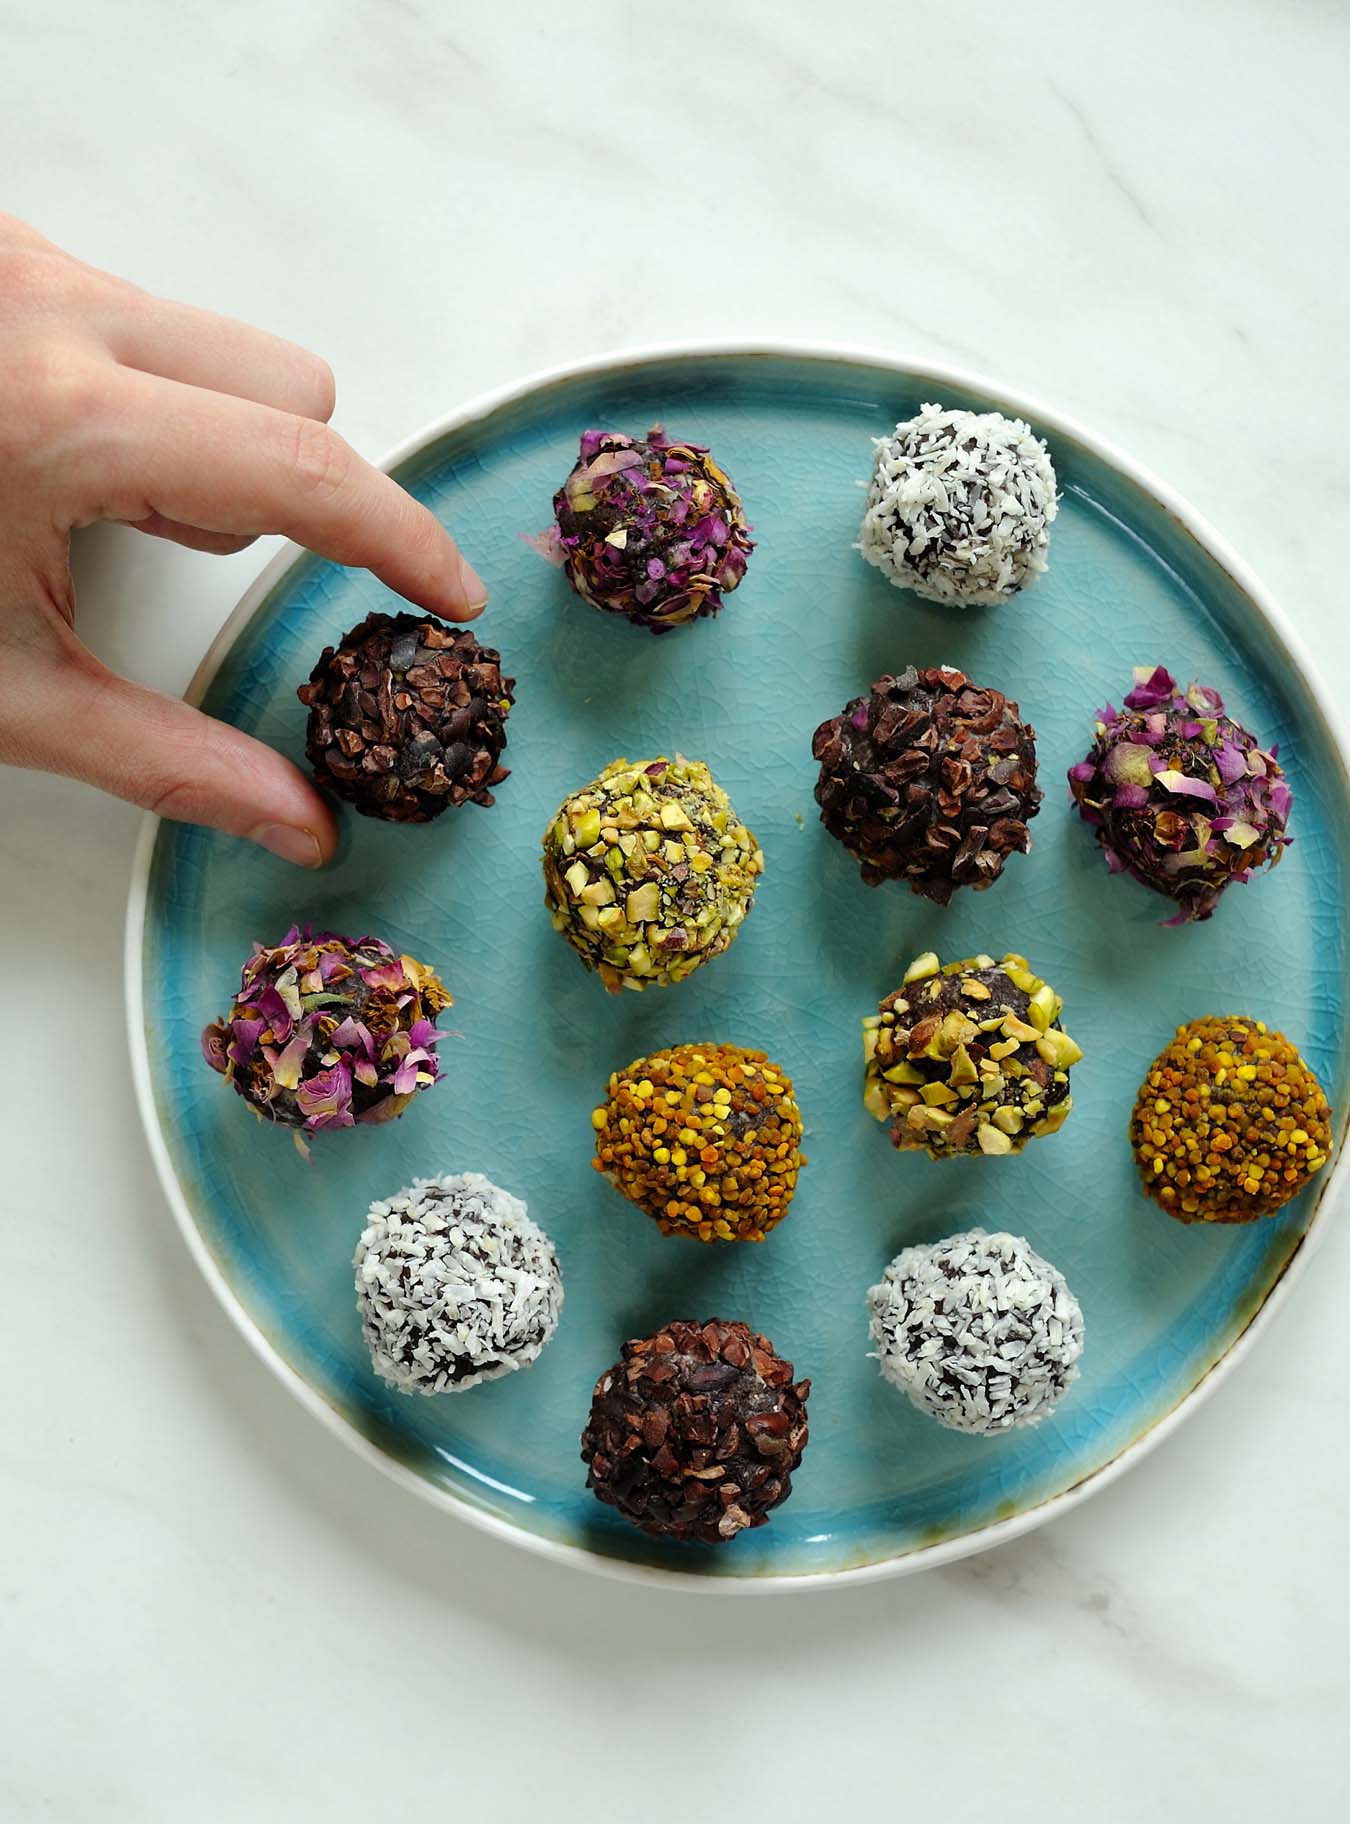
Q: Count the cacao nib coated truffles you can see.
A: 3